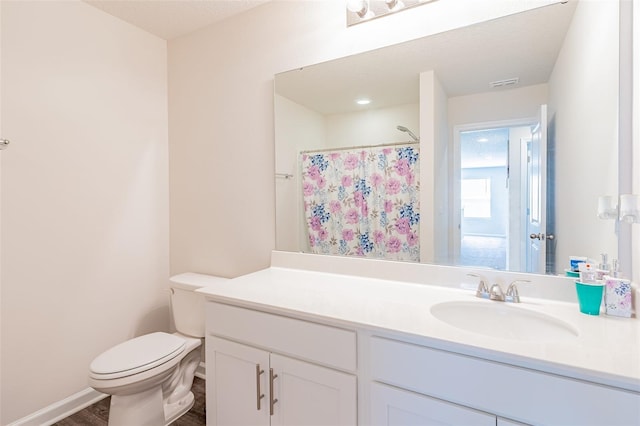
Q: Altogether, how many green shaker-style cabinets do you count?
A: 0